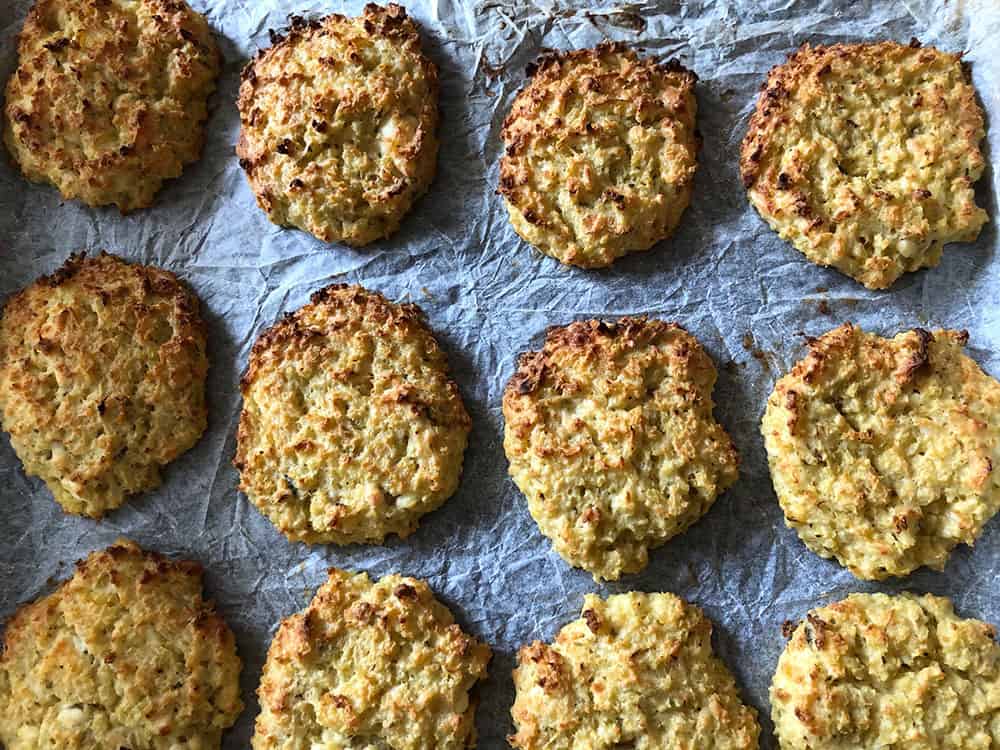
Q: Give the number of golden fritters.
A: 12